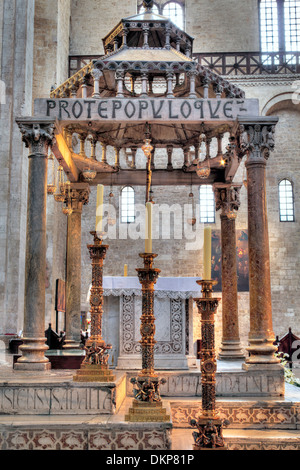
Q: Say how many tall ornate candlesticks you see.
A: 3